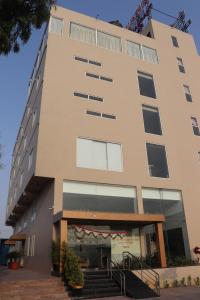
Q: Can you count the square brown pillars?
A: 2